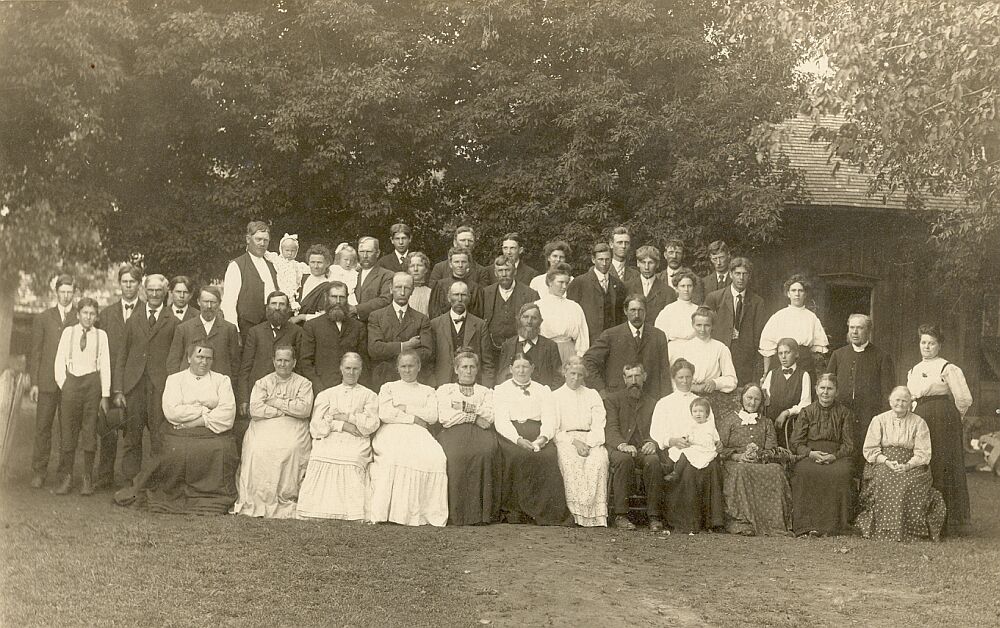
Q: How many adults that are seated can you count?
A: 12